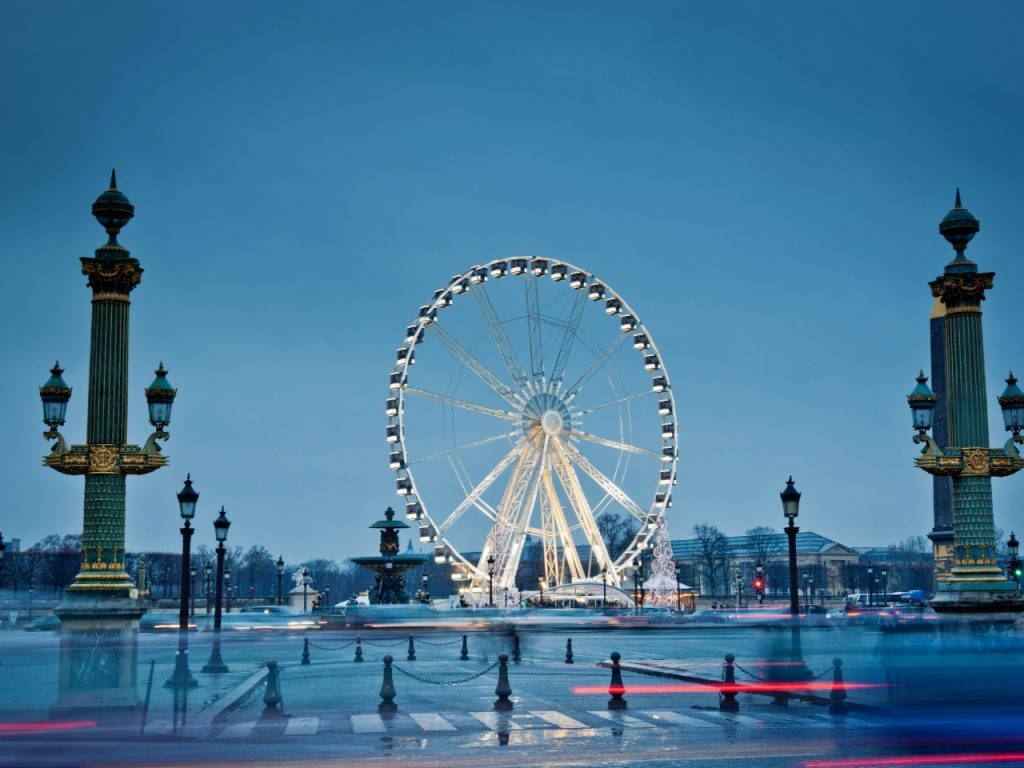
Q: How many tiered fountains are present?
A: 1